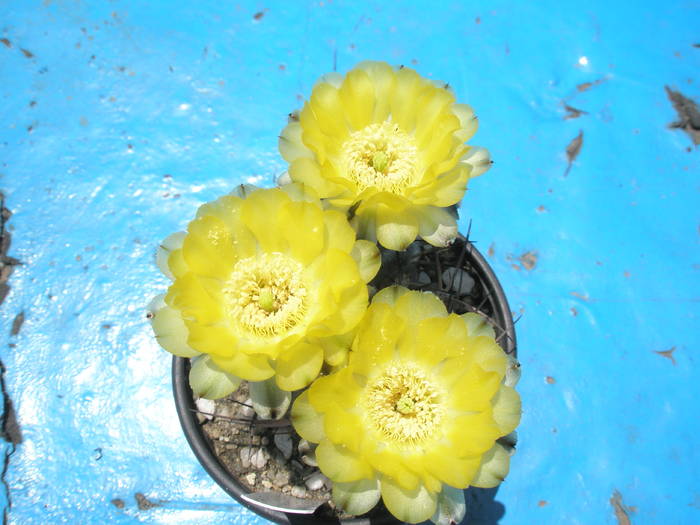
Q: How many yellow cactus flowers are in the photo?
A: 3